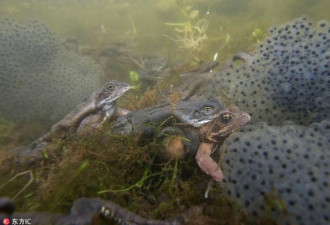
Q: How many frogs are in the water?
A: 3